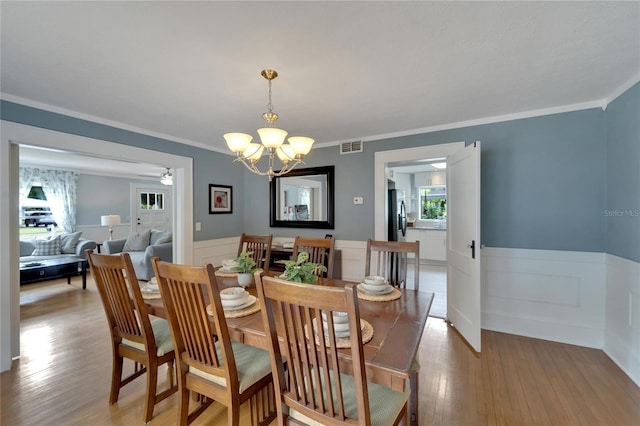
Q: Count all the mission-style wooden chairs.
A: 6